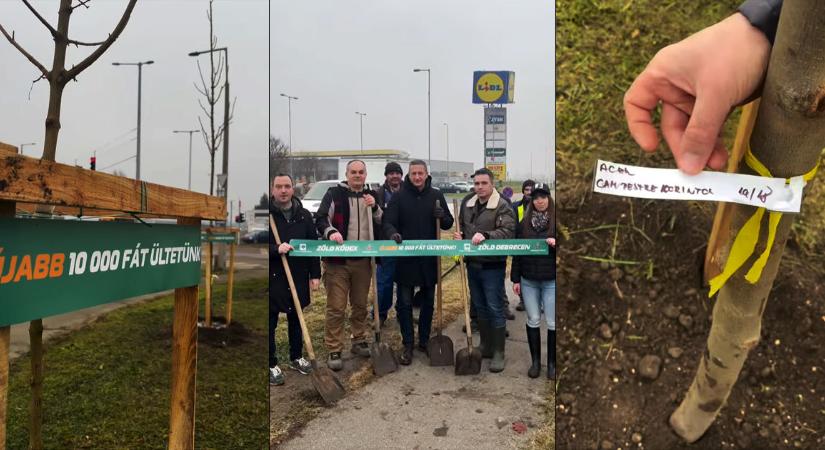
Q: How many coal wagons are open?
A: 0